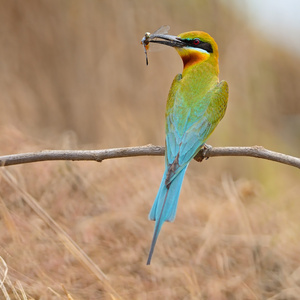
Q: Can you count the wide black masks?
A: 1